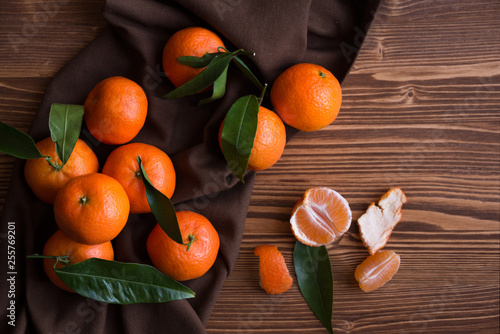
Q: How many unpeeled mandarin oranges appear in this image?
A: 9